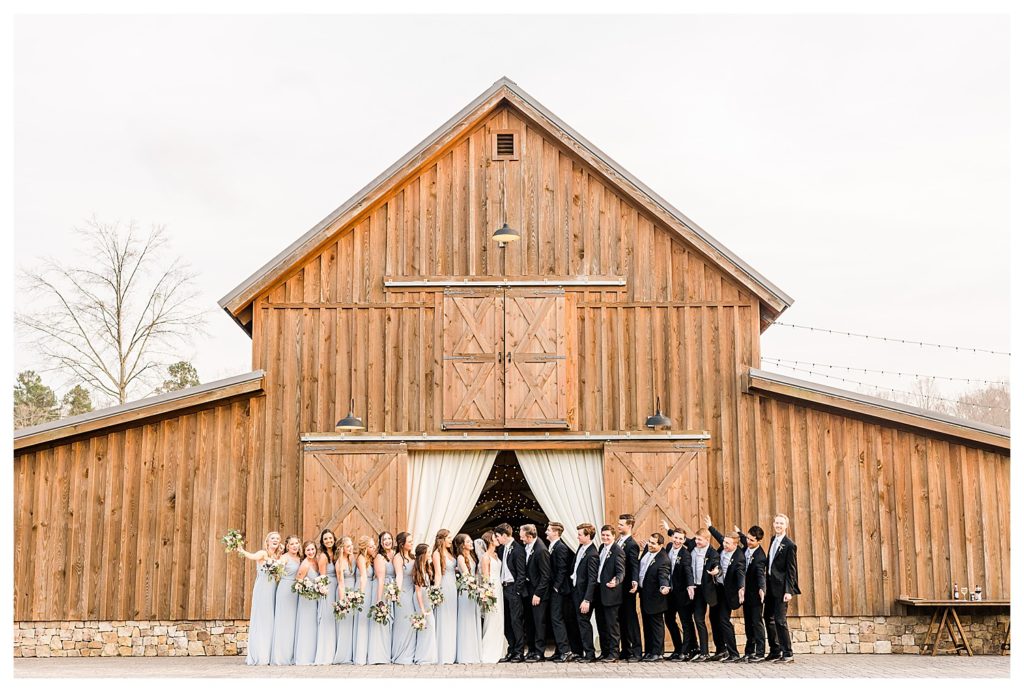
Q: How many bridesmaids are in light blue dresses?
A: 11